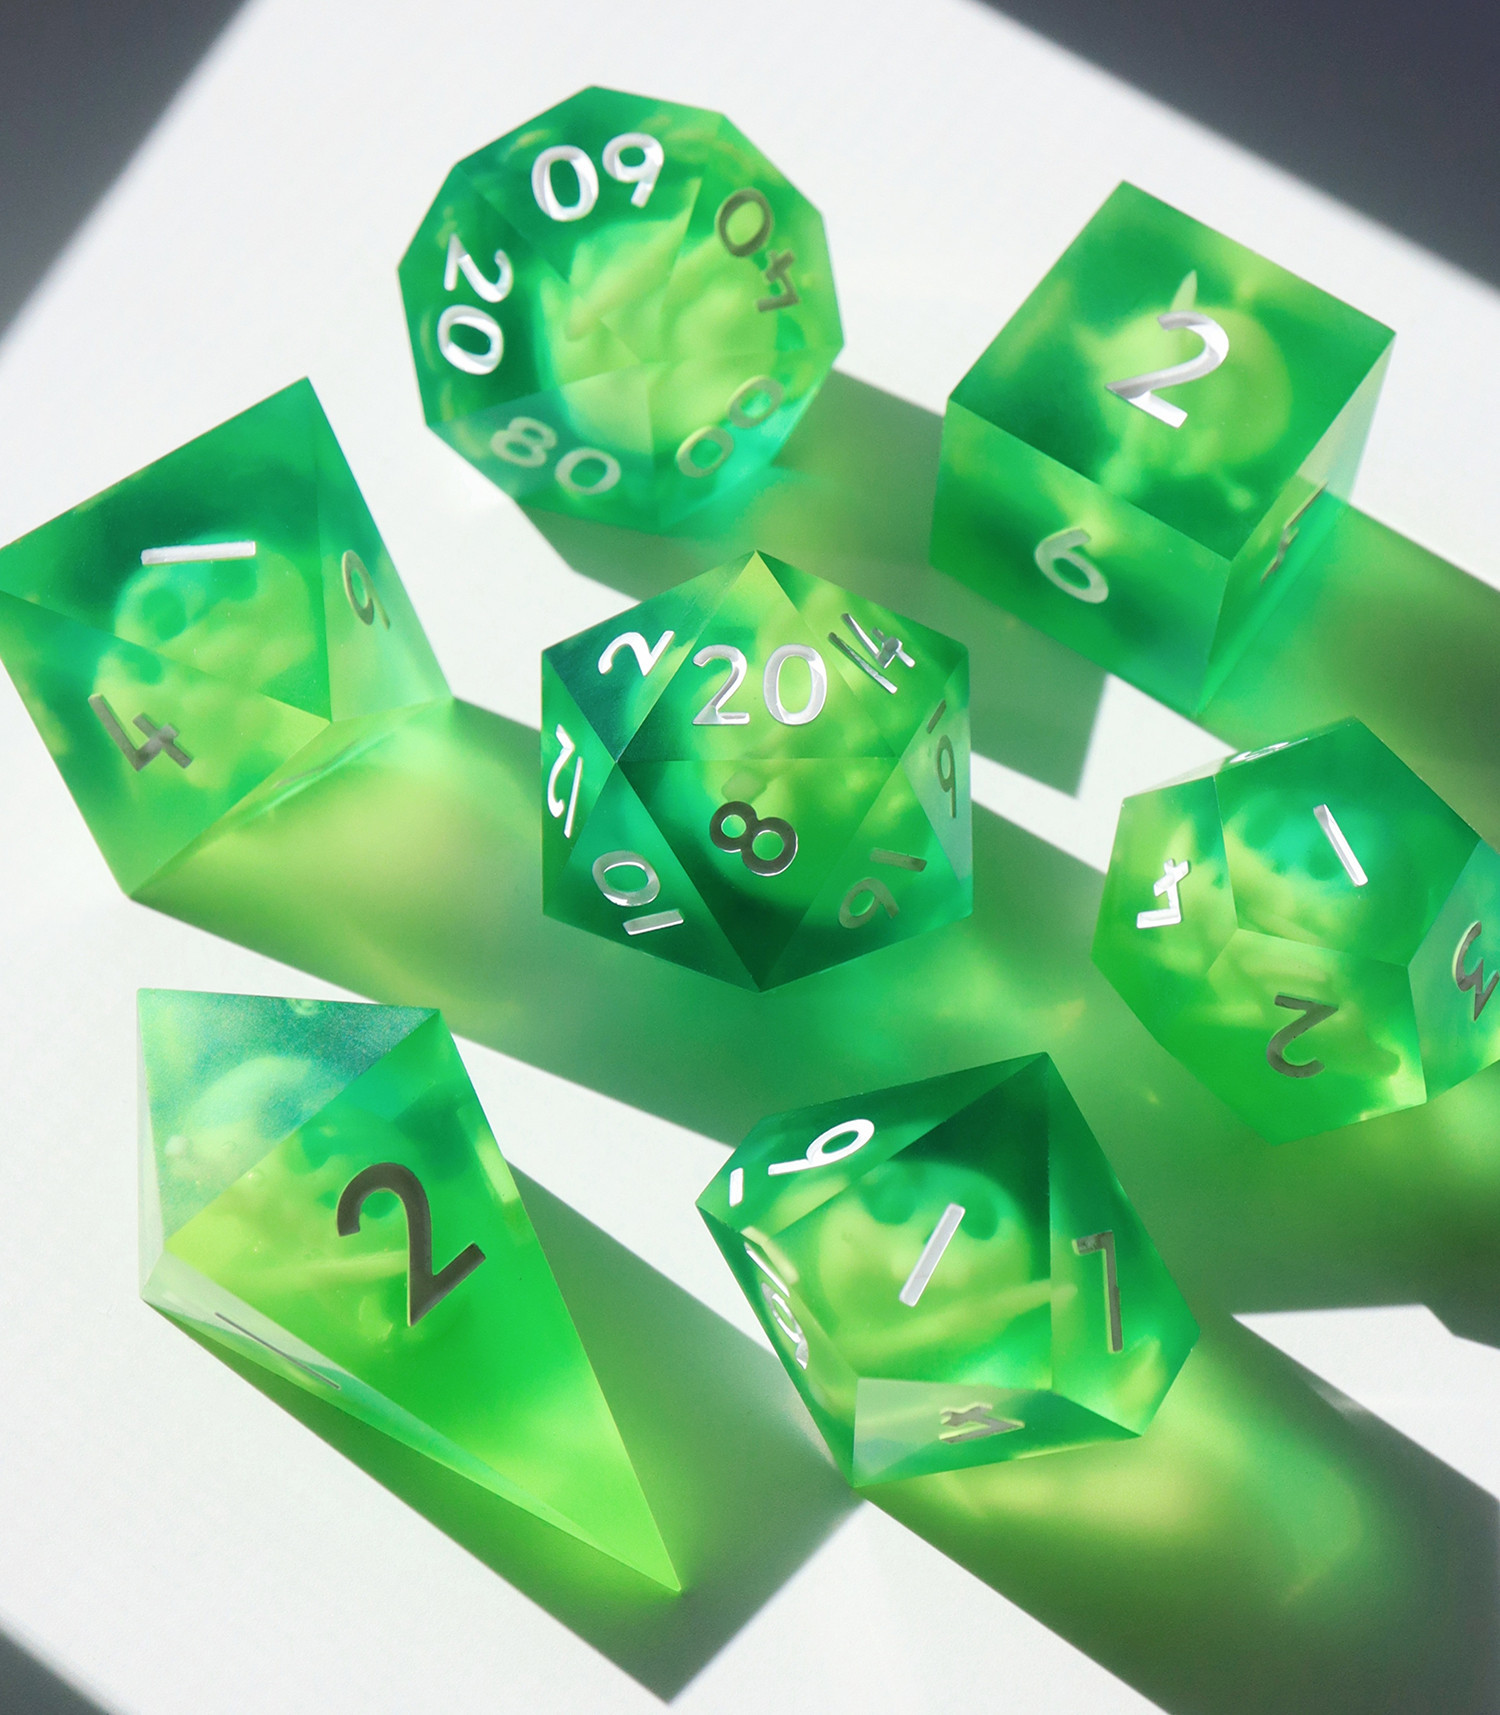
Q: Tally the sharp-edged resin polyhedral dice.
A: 7